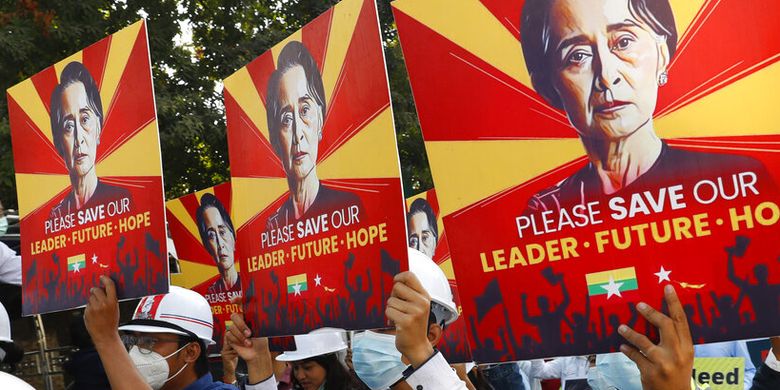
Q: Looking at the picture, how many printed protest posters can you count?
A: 5